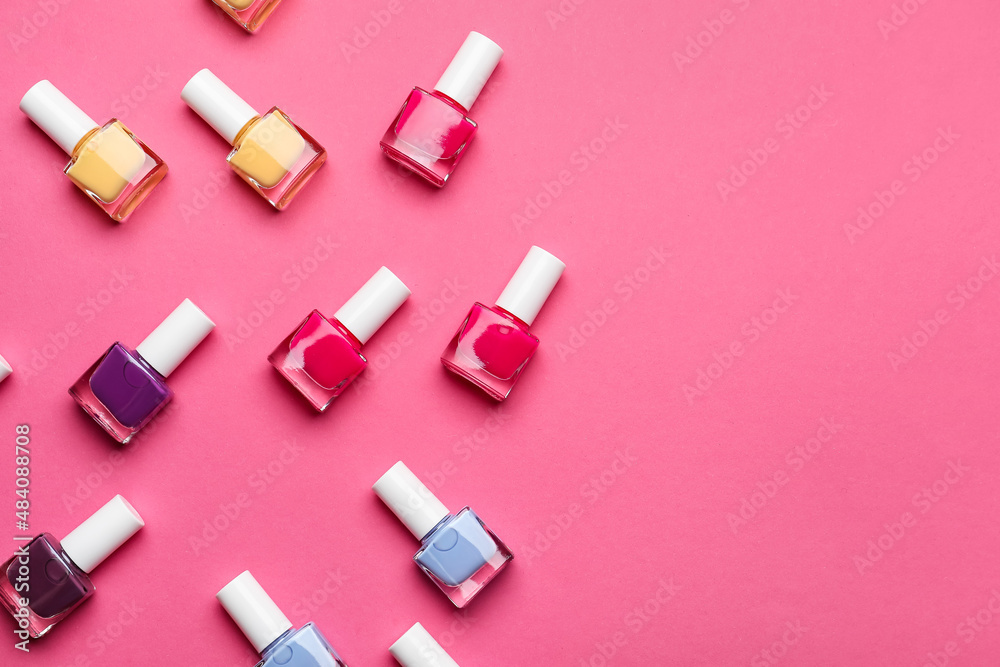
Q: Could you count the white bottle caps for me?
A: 11